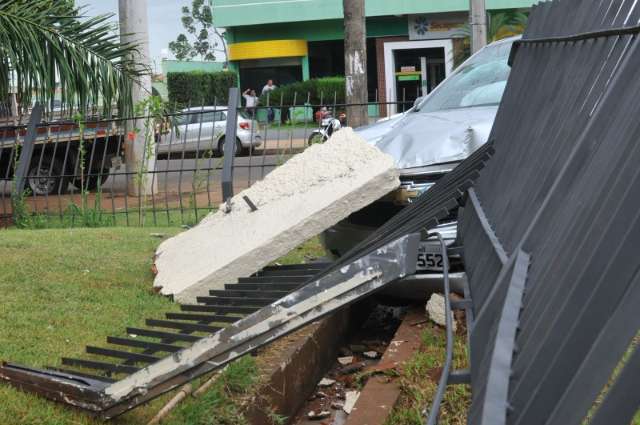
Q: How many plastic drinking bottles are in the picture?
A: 0